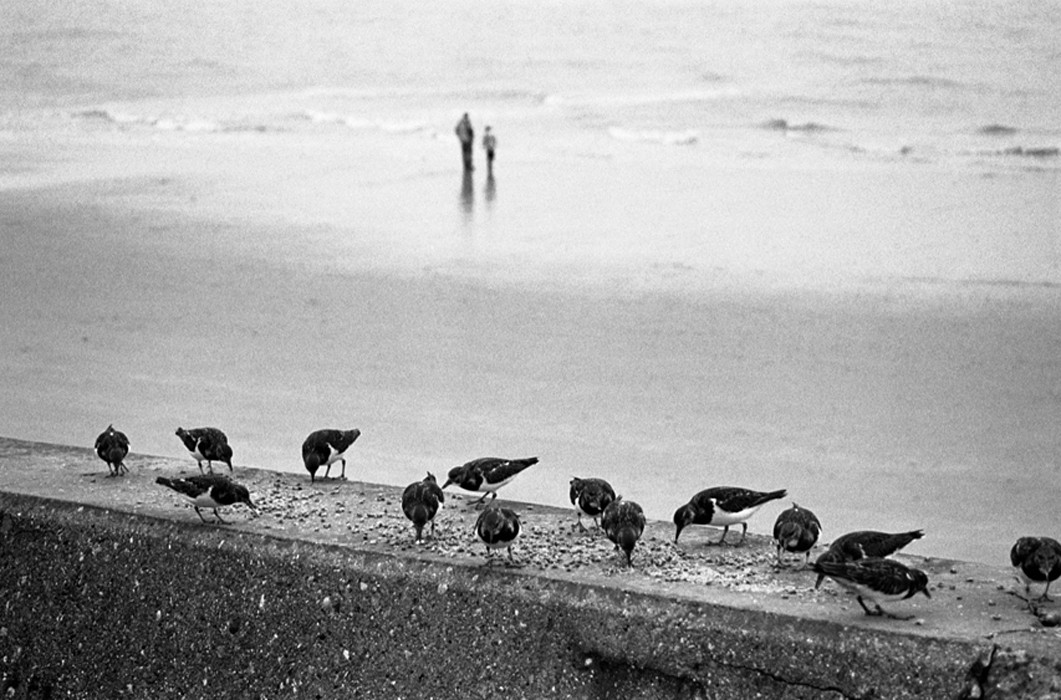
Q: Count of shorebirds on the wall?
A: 14